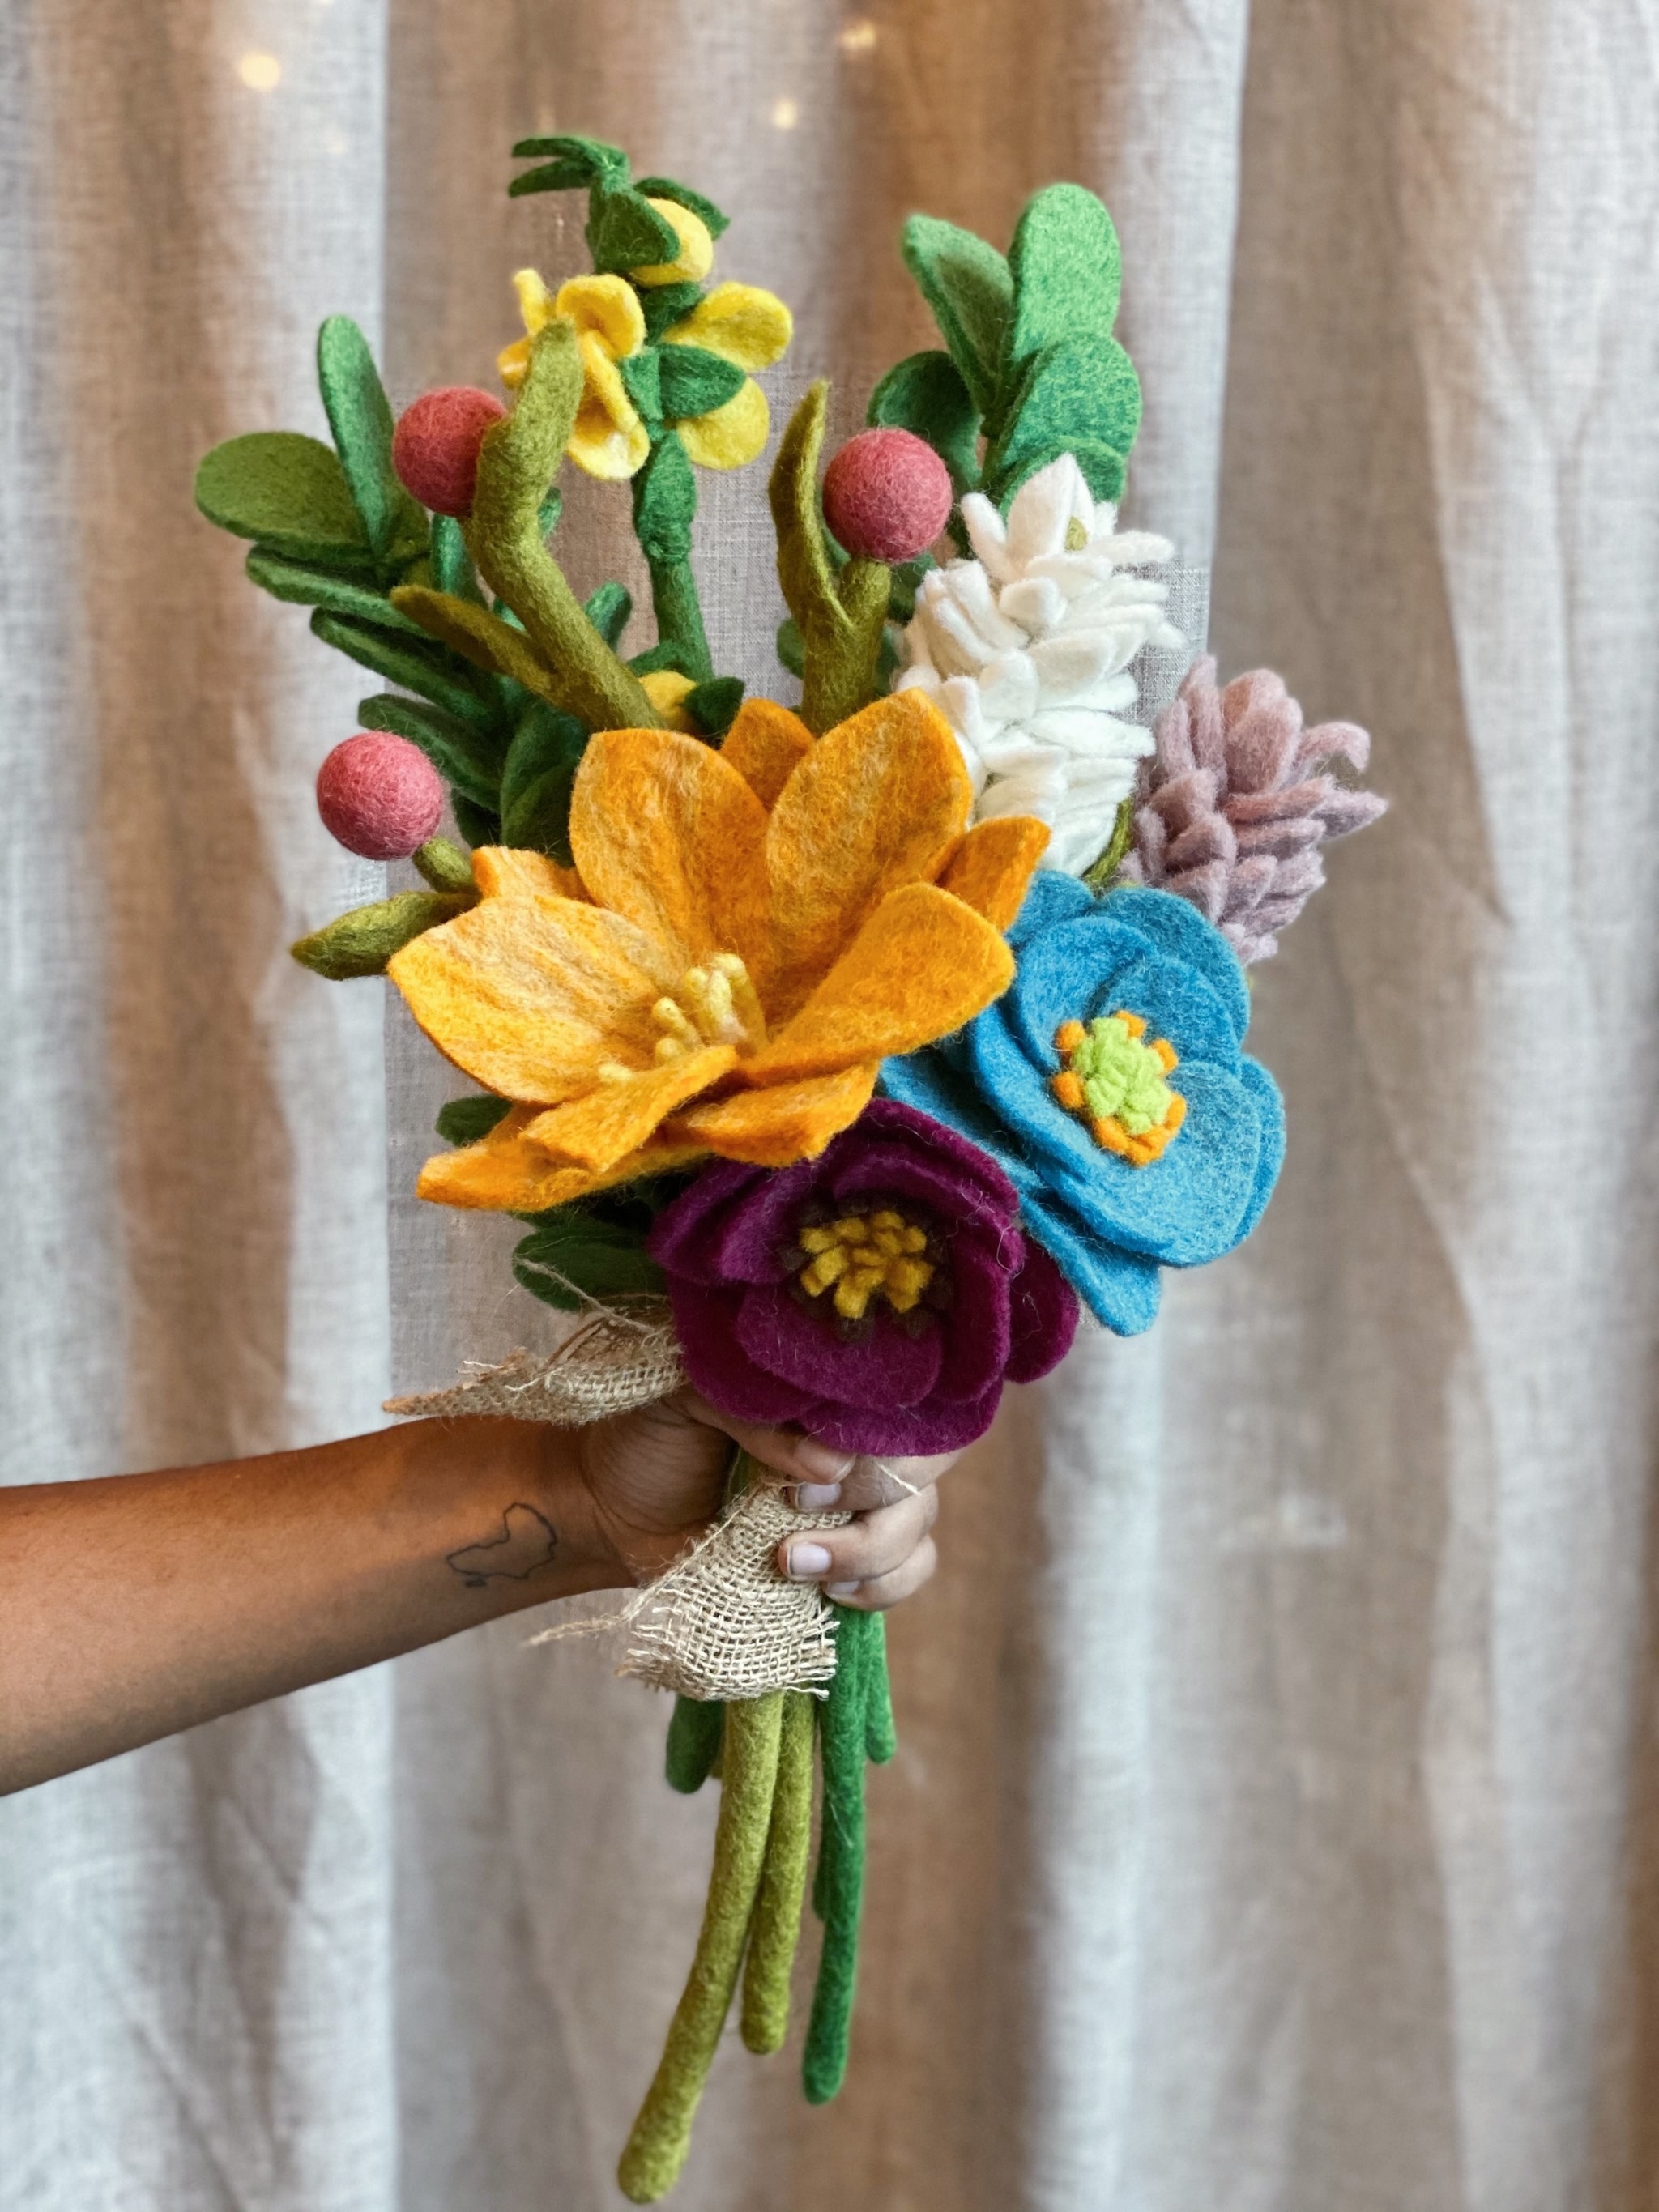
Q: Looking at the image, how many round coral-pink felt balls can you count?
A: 3